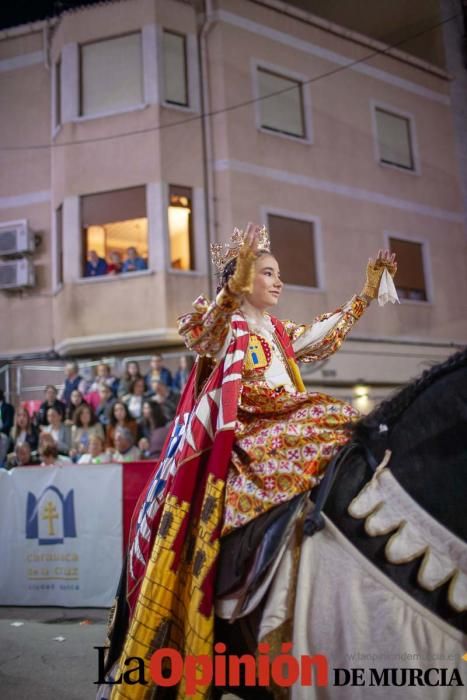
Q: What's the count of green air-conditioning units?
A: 0